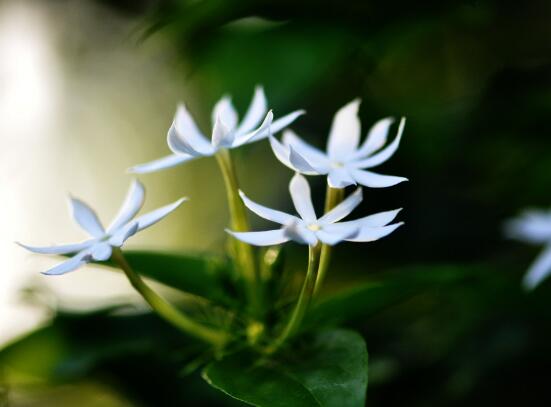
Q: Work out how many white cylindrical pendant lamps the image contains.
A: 0